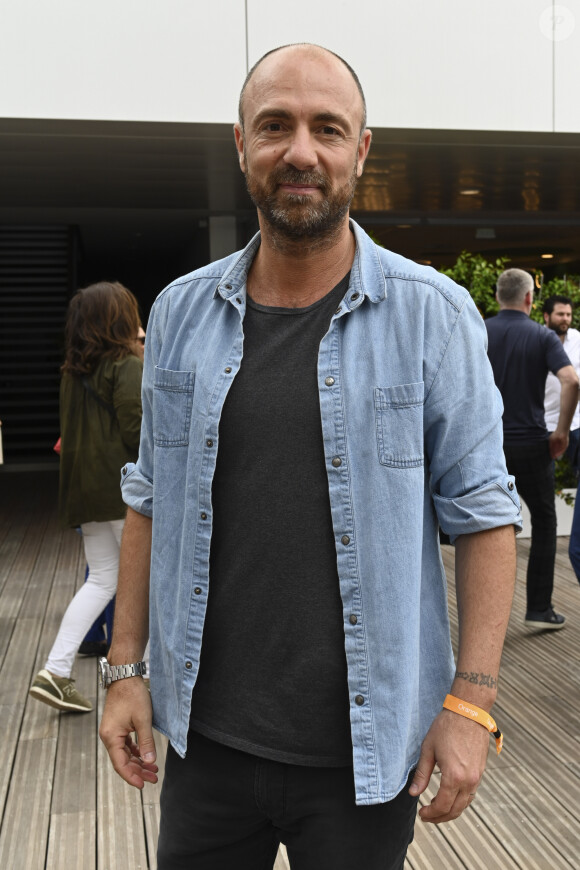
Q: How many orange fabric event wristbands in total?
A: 1